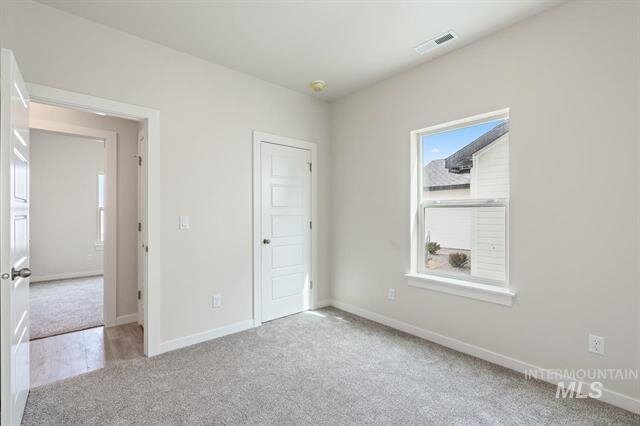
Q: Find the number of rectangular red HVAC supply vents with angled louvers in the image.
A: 0